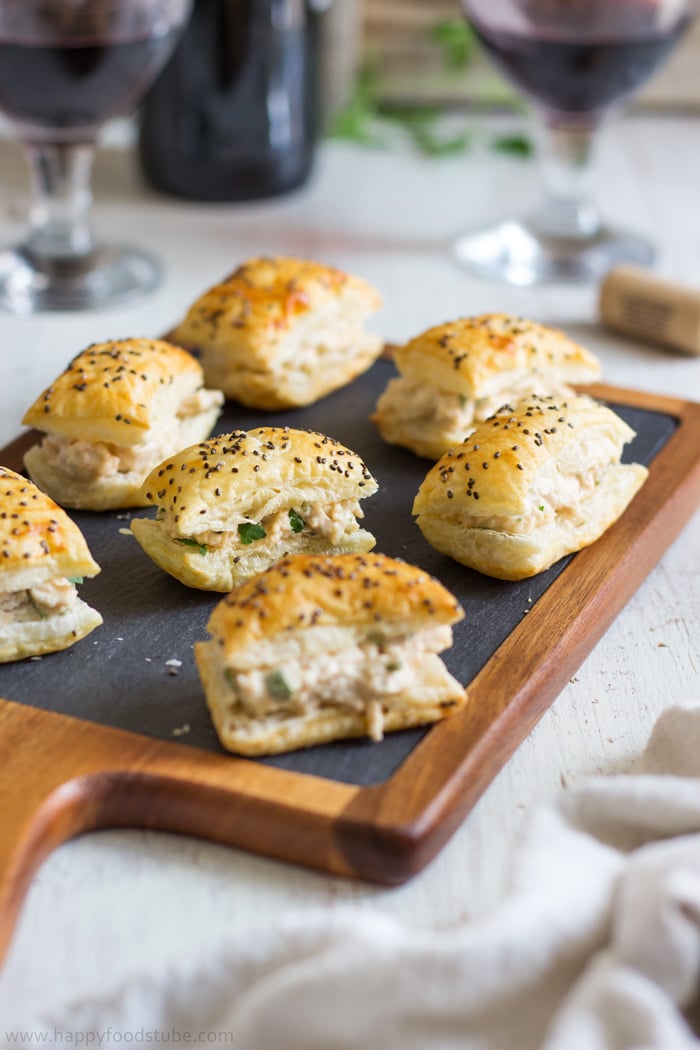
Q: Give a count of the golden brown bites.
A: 7